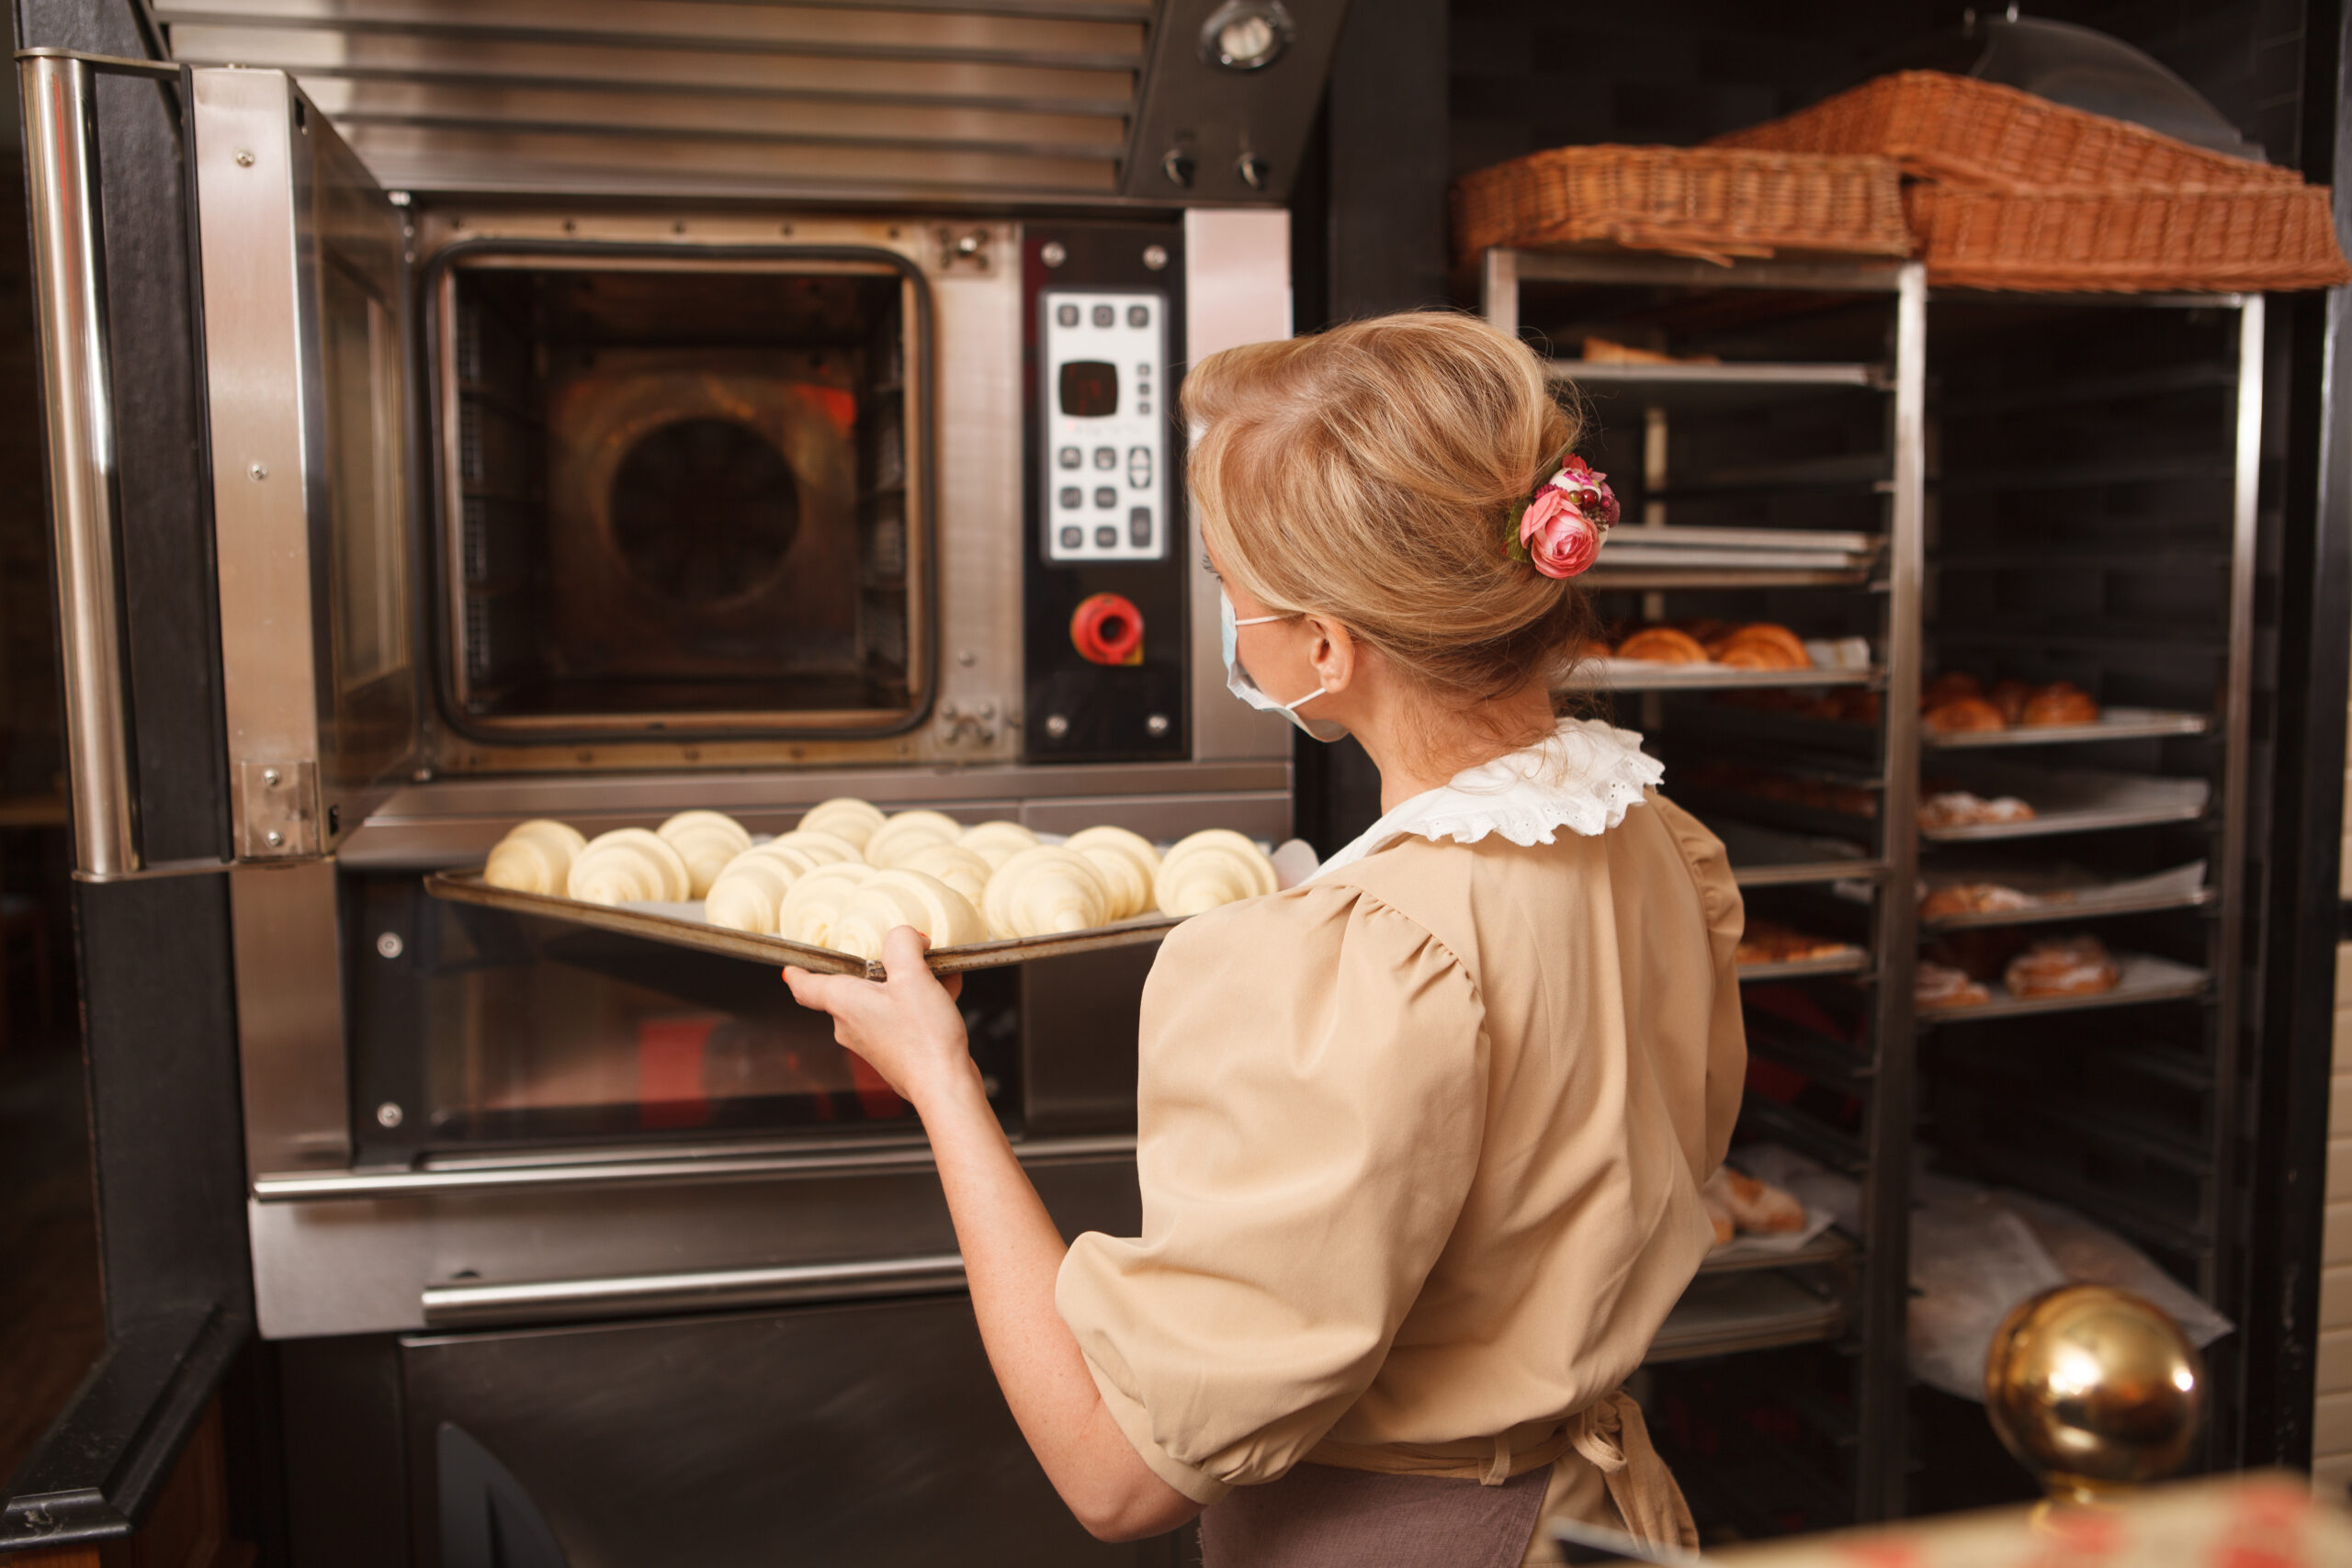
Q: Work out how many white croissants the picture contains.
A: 14